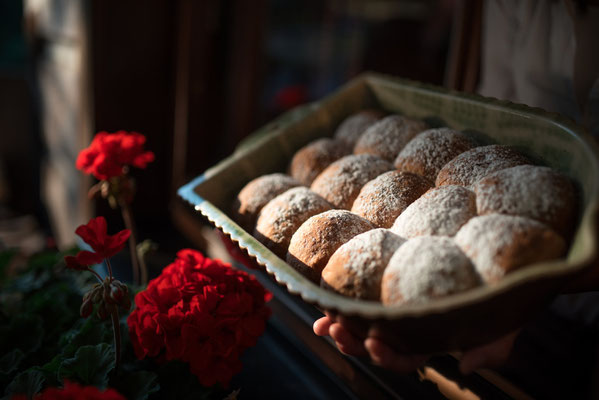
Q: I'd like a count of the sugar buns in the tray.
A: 15